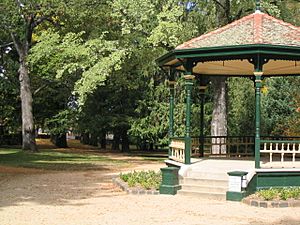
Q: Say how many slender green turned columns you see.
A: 4